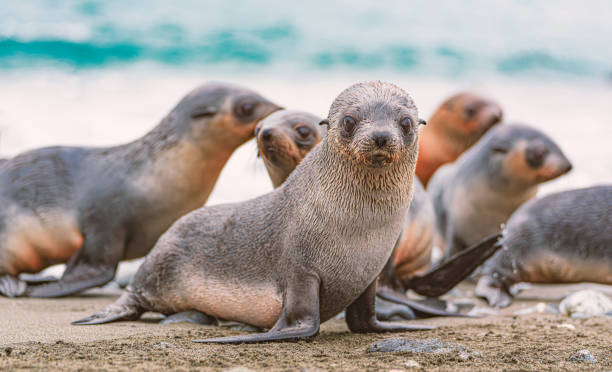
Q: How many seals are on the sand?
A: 6